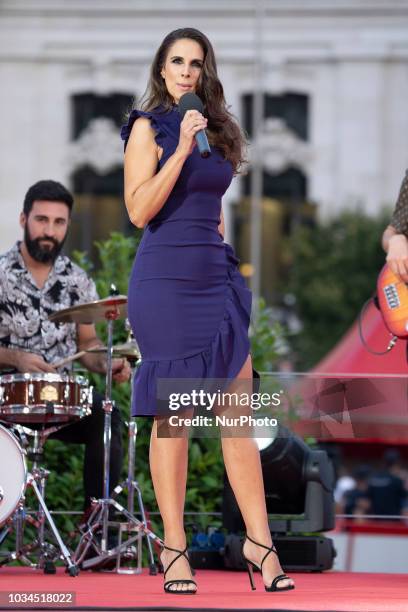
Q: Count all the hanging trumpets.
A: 0